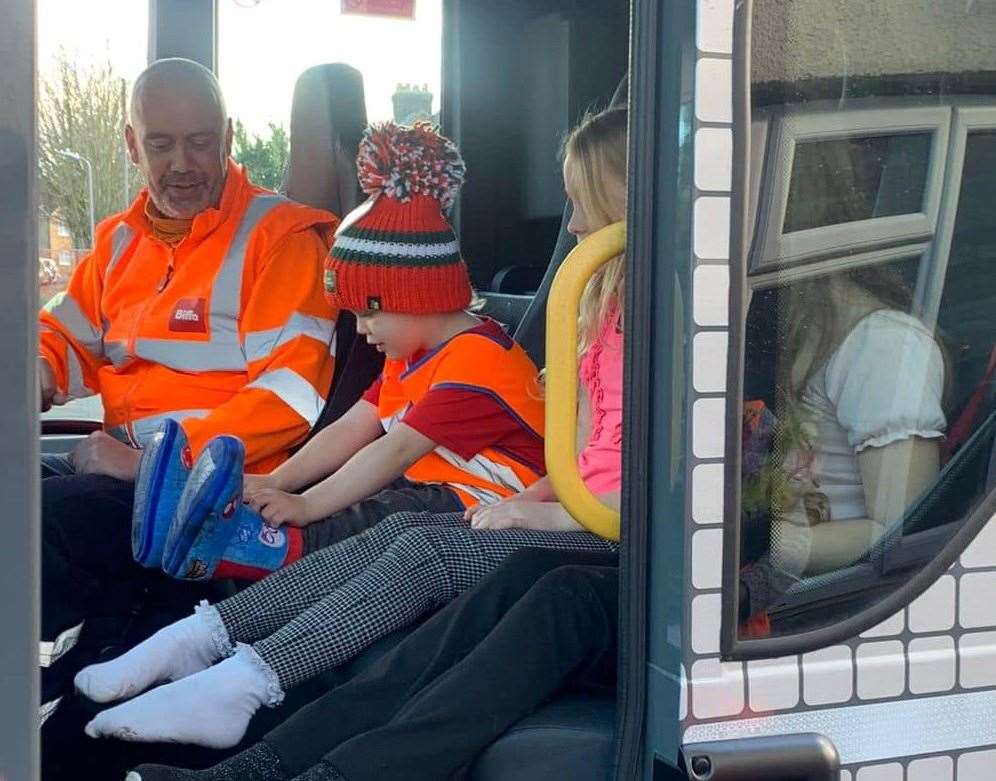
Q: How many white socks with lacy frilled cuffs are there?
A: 2